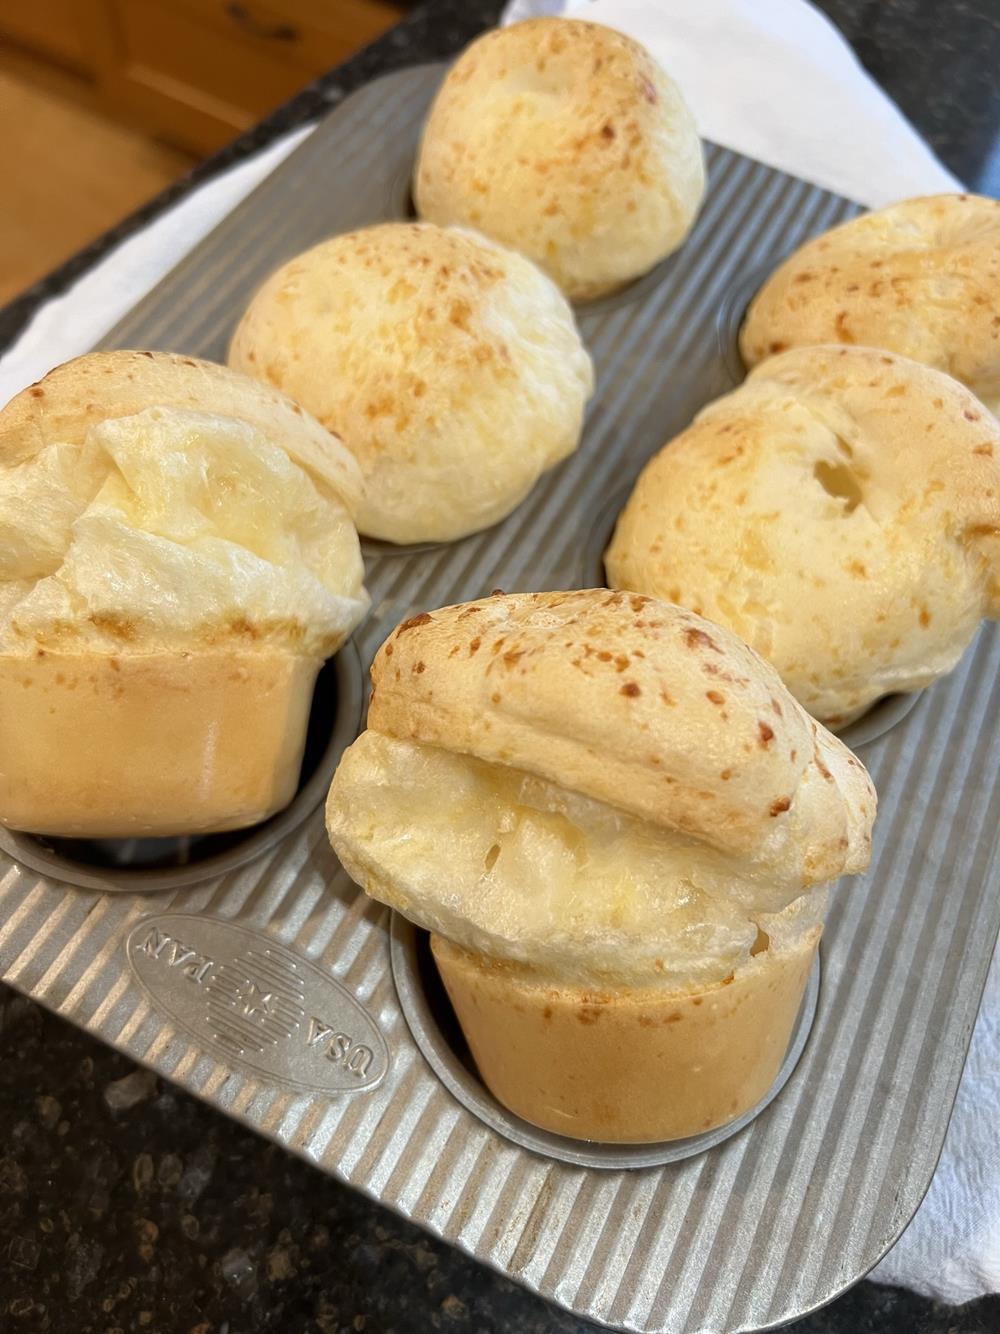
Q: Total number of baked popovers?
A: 6